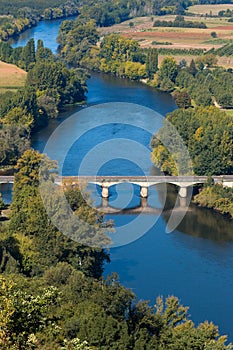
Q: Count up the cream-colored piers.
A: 3